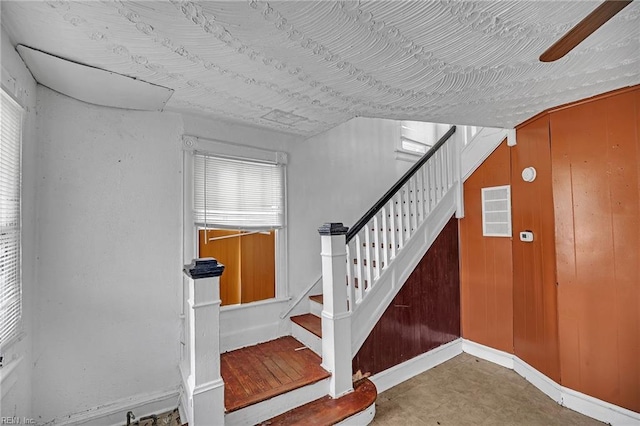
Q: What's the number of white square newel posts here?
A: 2